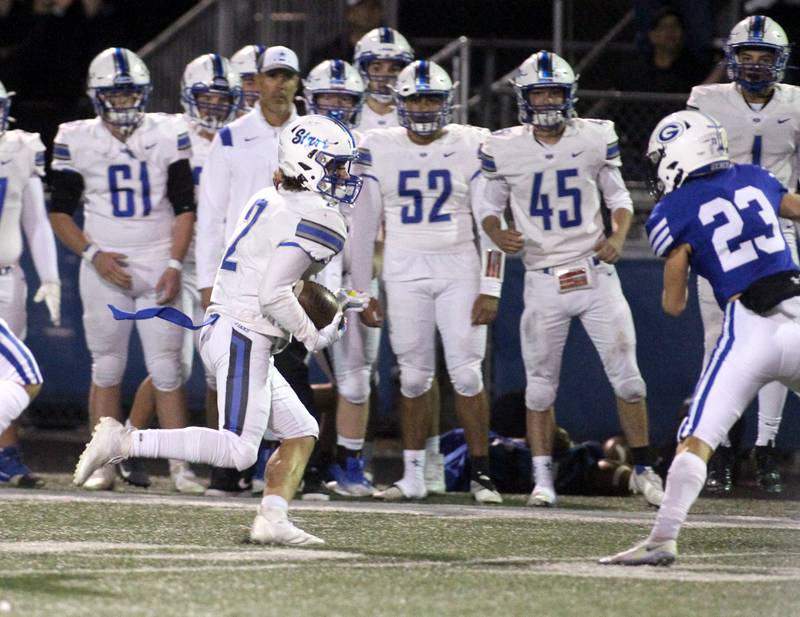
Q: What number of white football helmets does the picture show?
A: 11